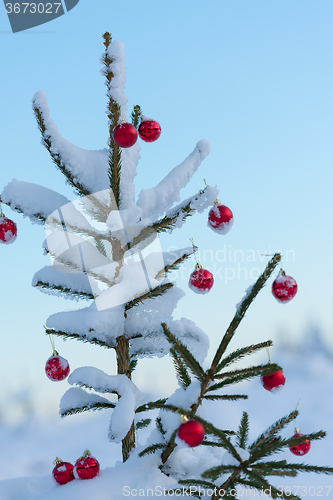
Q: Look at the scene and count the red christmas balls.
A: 12